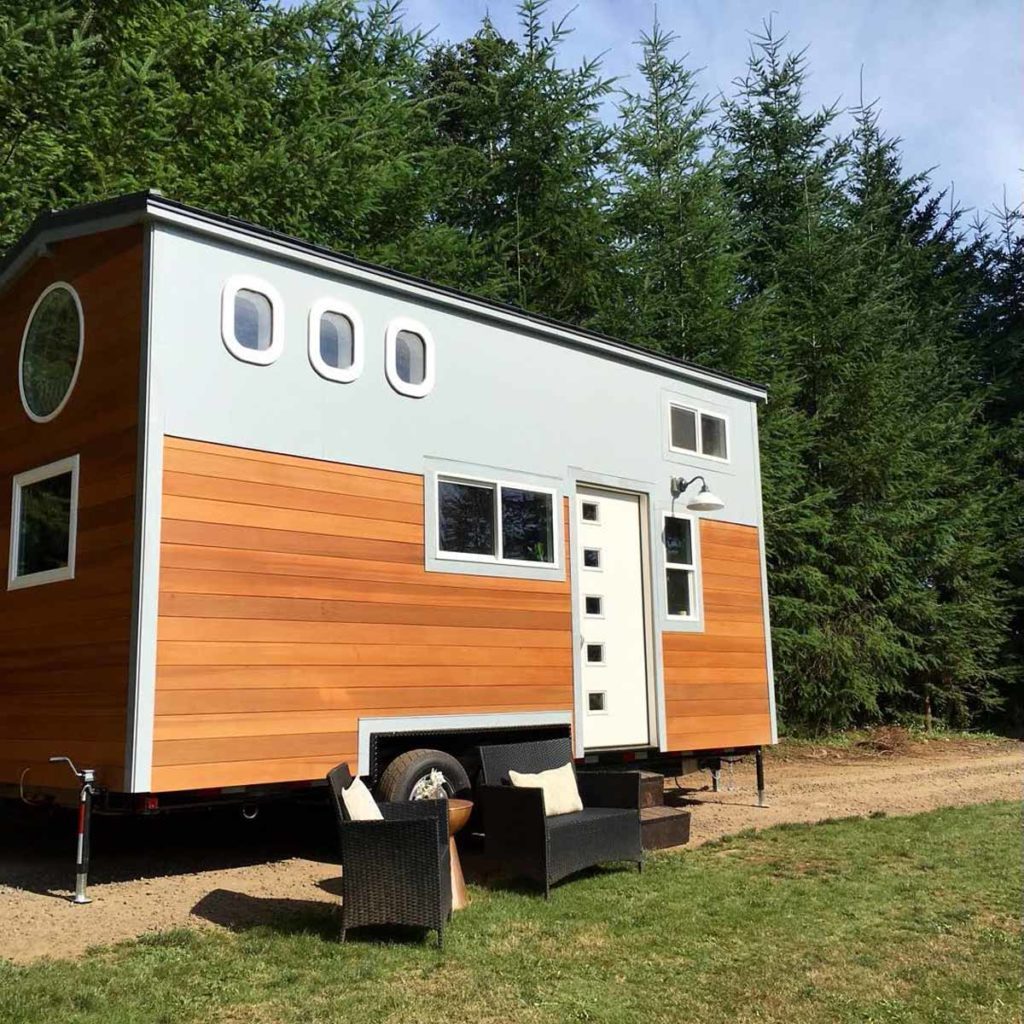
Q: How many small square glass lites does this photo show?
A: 5